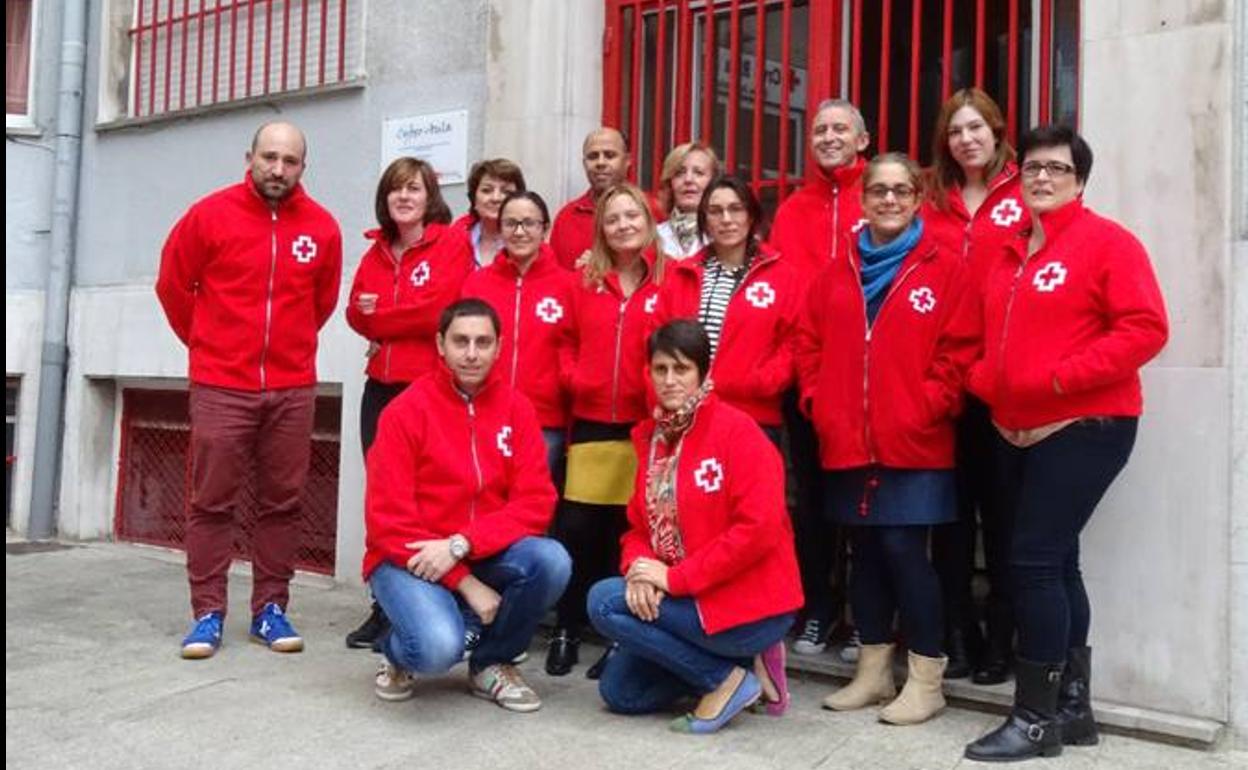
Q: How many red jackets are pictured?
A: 13